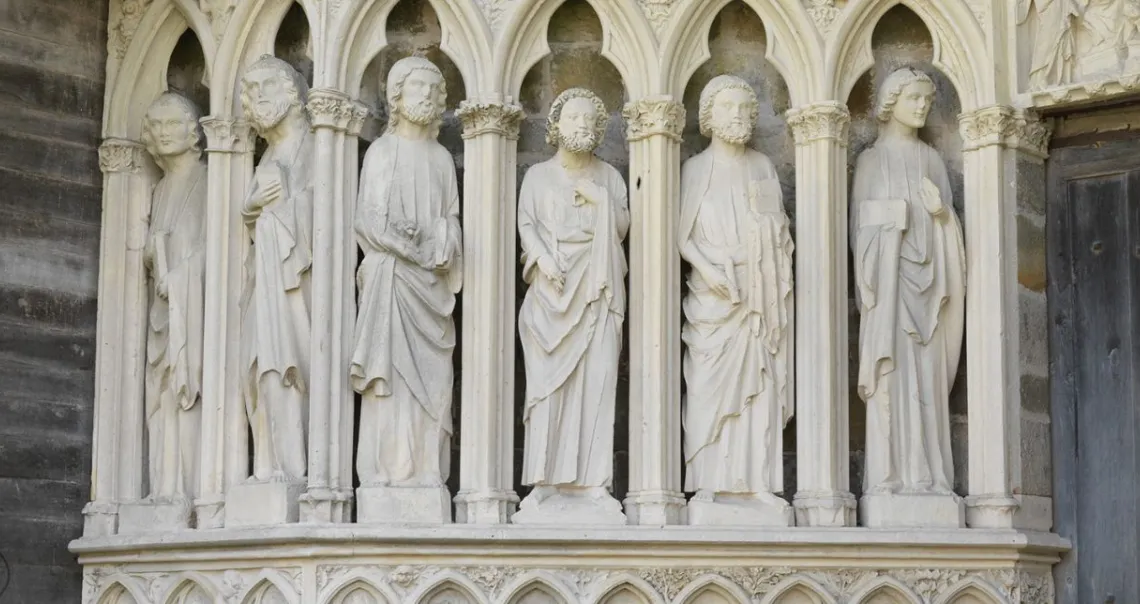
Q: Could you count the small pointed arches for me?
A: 11